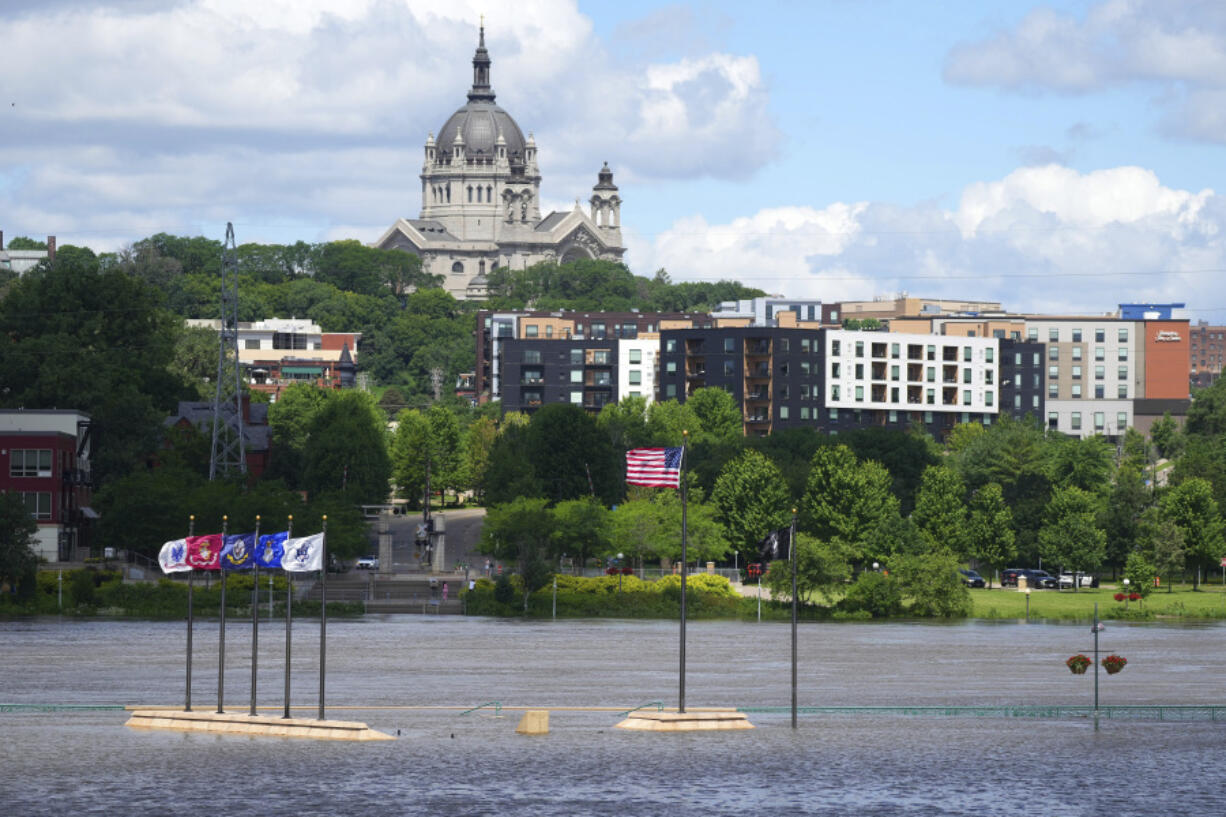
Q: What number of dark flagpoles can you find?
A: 7